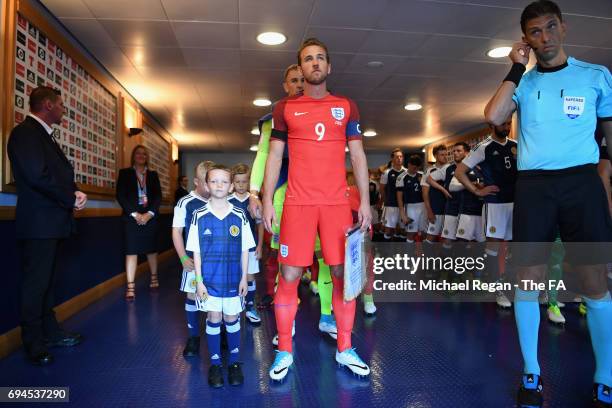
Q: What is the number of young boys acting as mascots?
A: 3